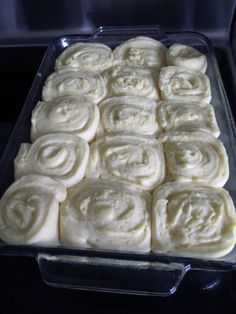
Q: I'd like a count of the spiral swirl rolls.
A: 15